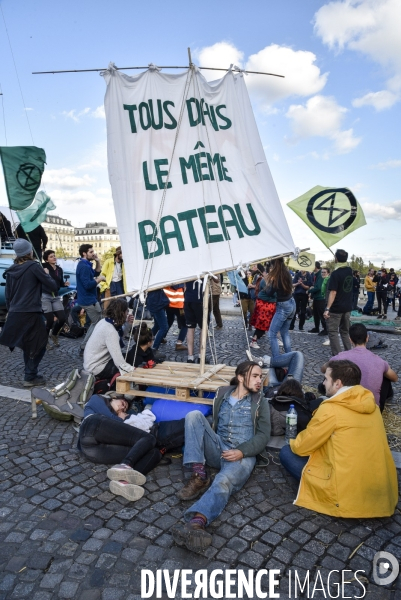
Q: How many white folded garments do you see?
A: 1